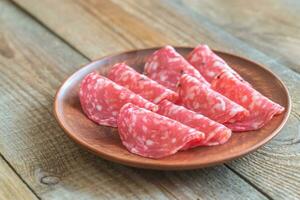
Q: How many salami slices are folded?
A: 8